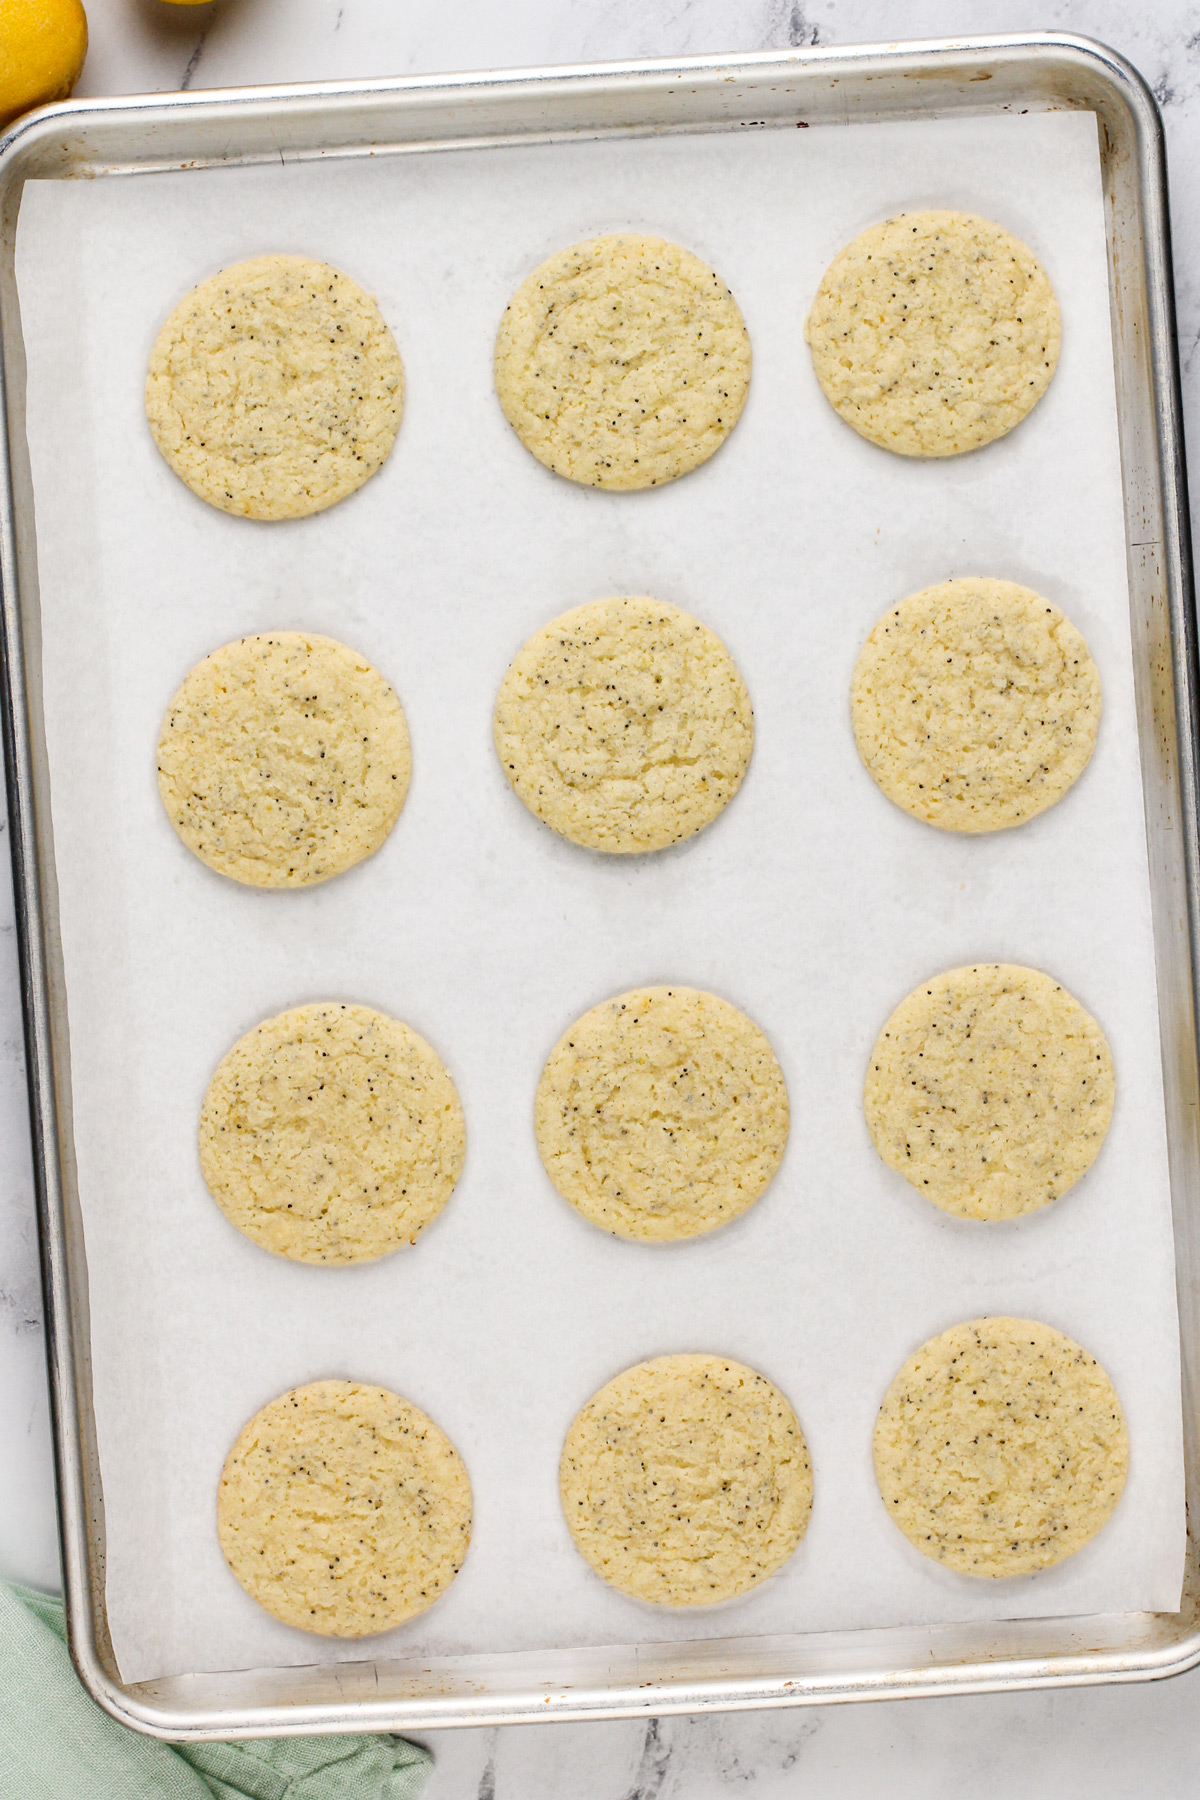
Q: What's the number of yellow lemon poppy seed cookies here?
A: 12